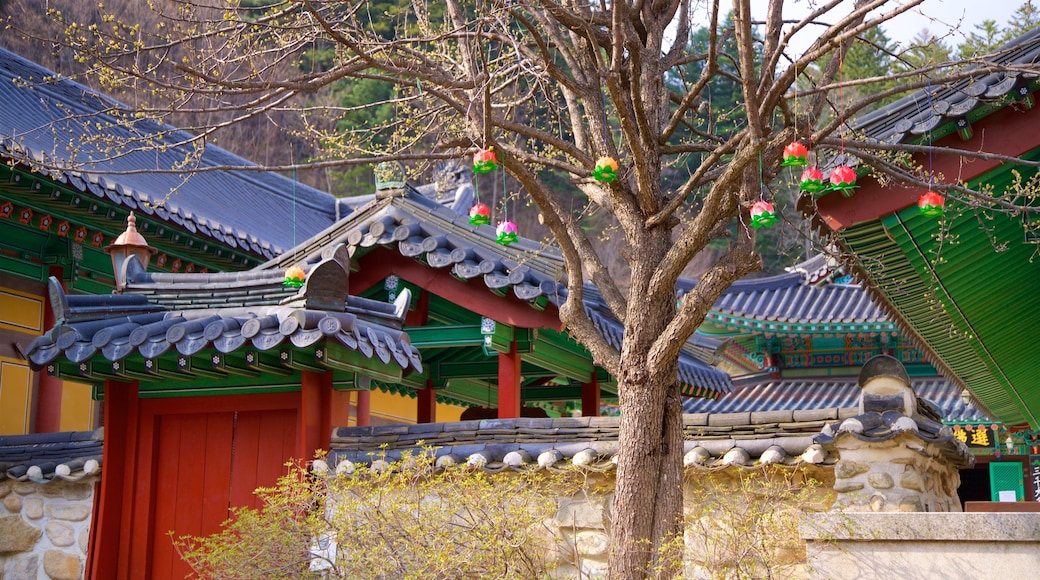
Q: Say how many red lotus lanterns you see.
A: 7